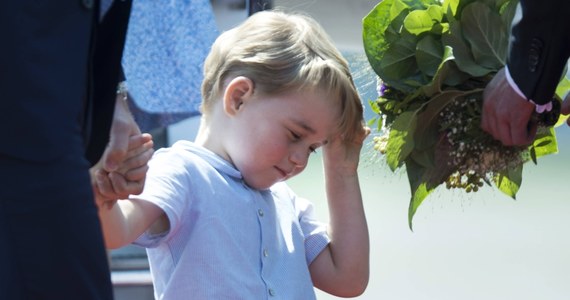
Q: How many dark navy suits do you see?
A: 2